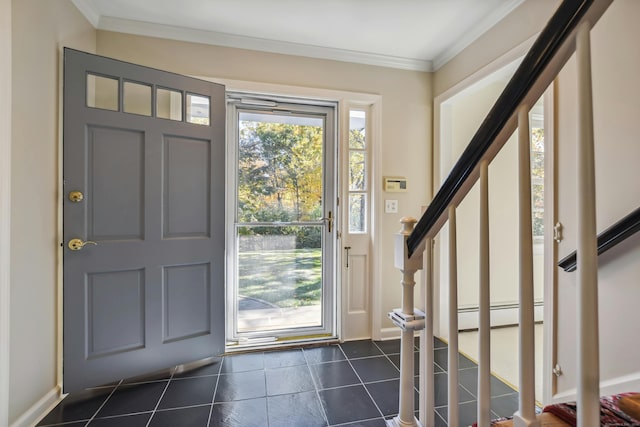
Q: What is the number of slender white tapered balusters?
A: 5